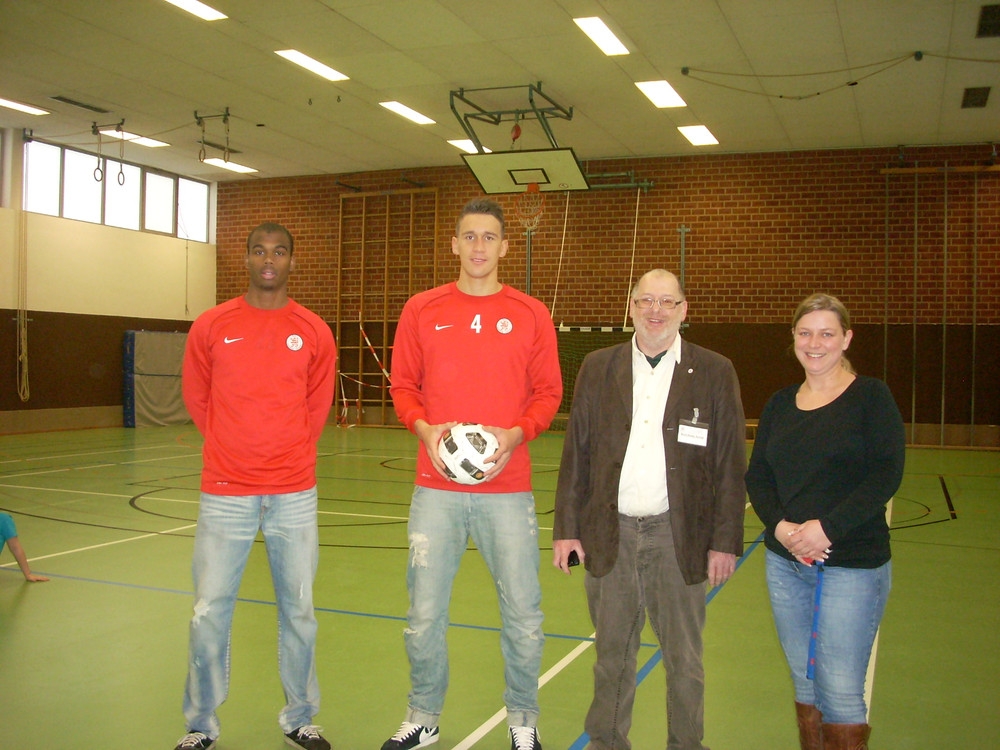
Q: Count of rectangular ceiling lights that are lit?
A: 10